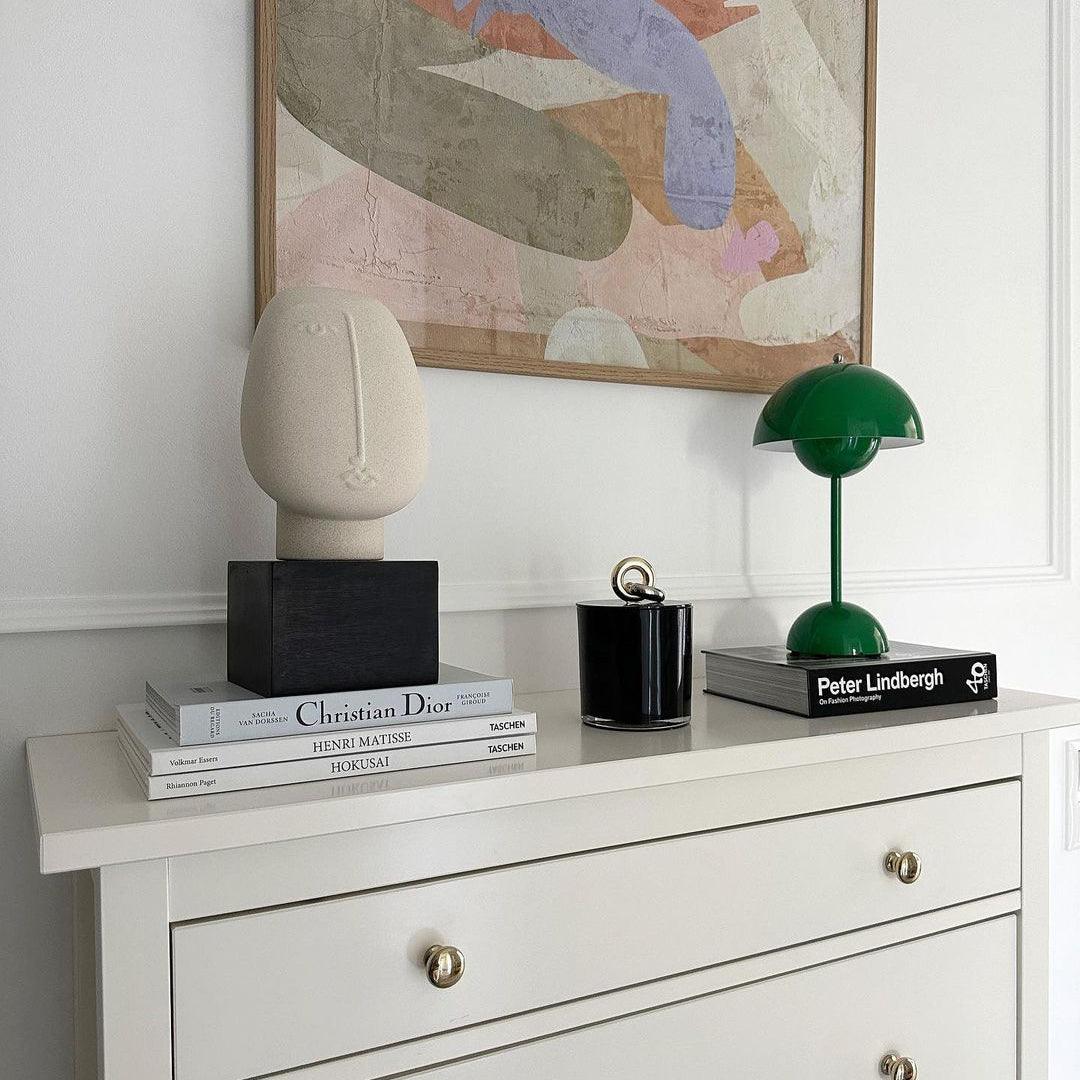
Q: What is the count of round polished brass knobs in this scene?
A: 3